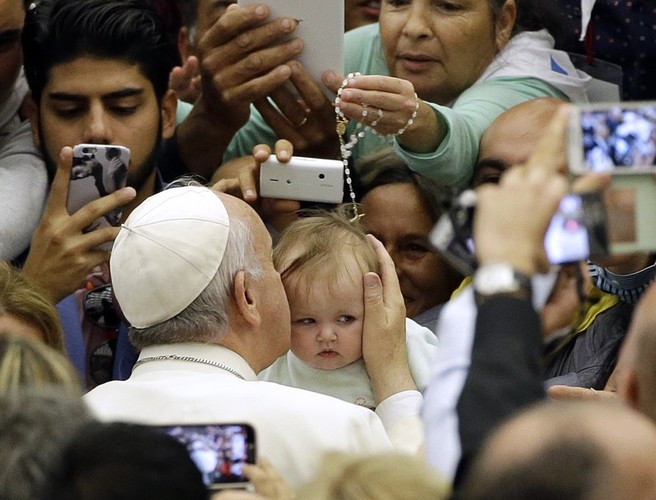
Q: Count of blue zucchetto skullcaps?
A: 0